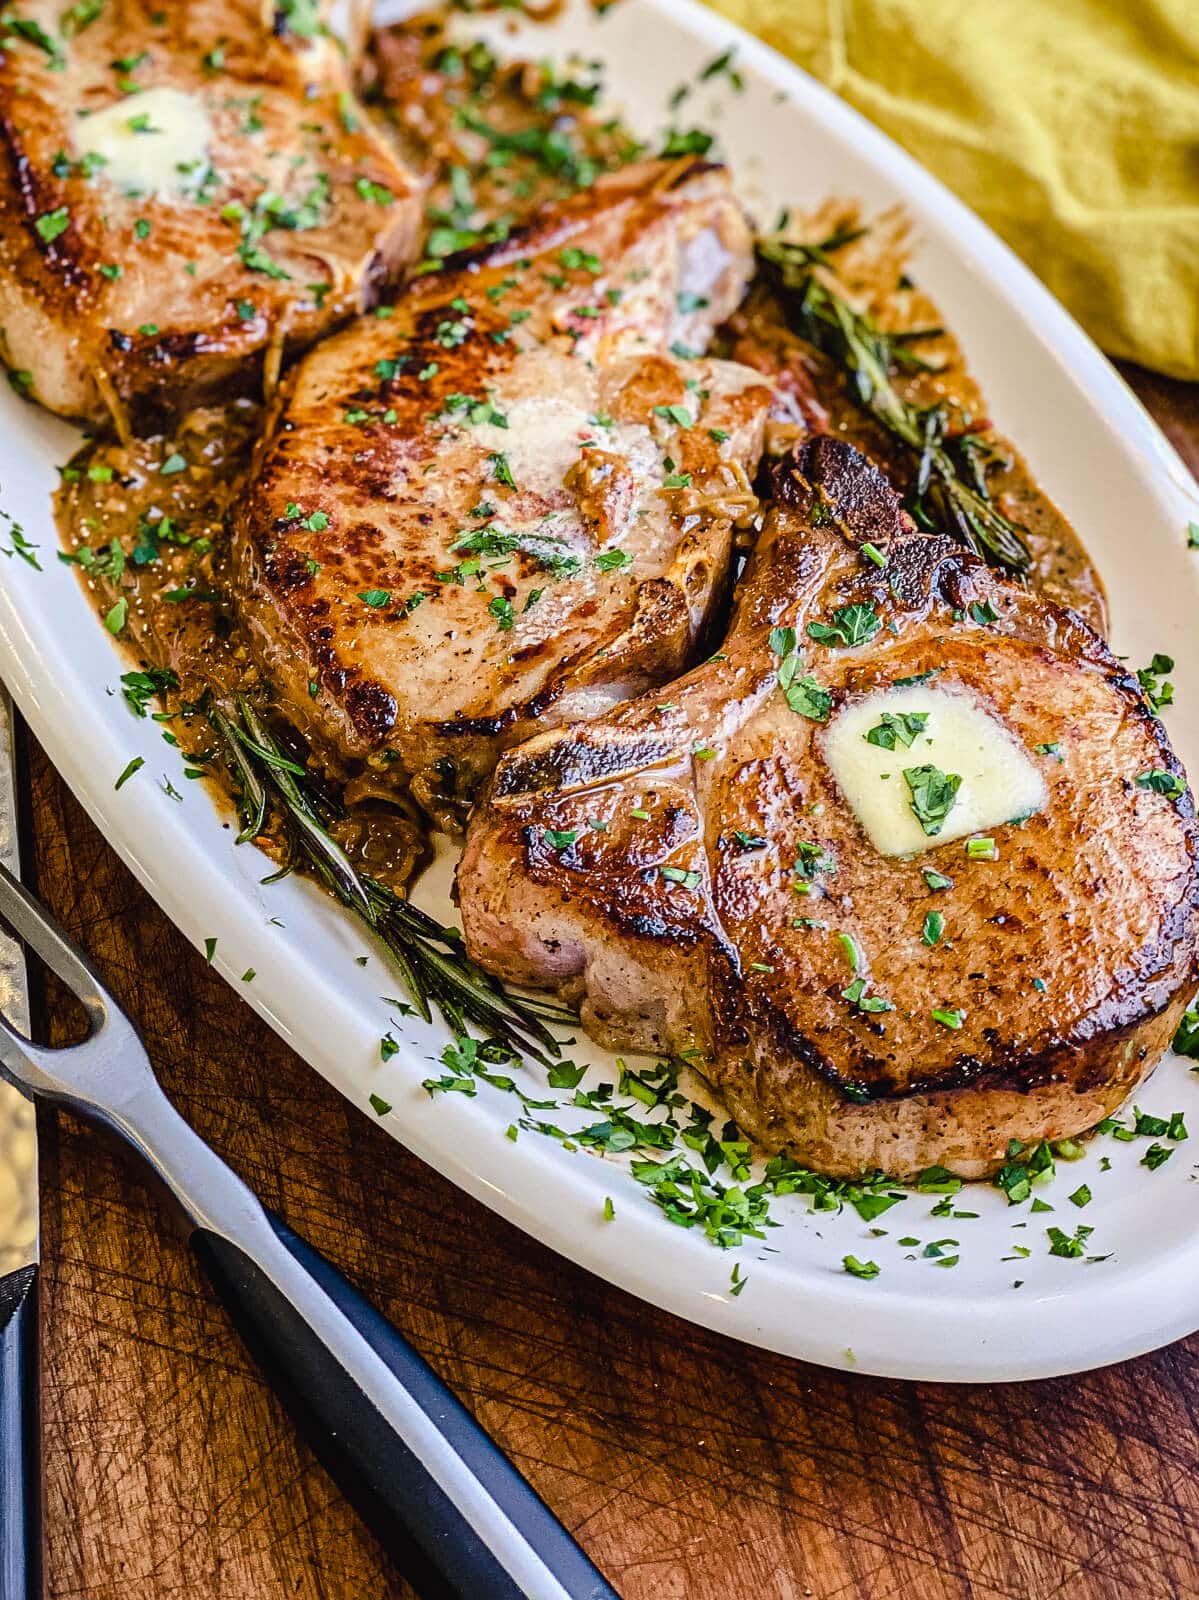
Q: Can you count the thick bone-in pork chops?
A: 3